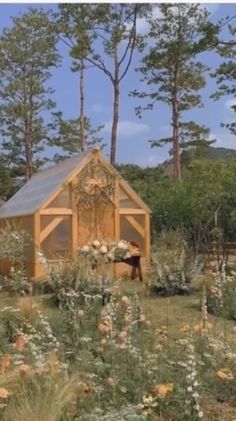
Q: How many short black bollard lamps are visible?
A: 0